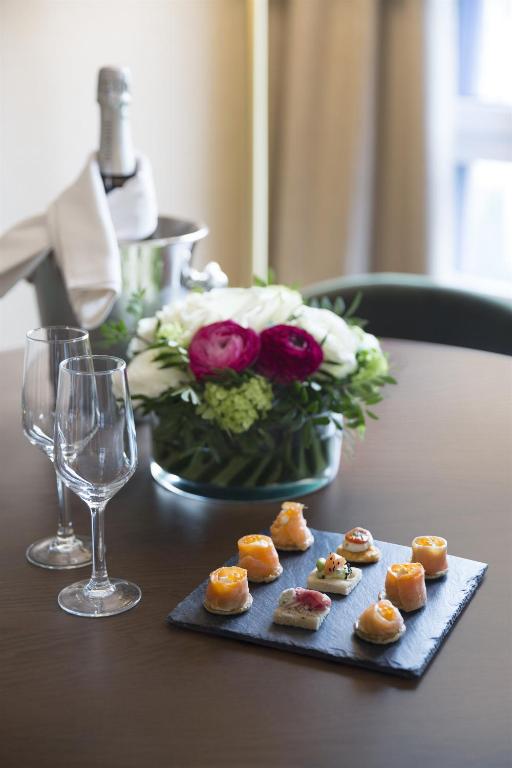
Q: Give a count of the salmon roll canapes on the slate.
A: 6